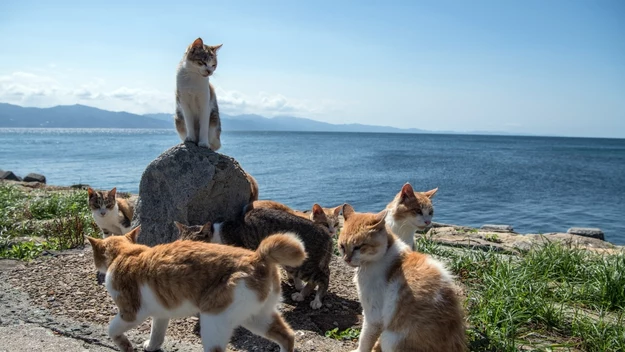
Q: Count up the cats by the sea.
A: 7